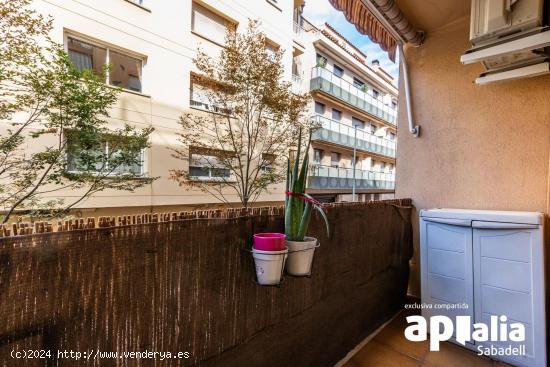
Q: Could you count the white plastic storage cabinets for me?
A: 1